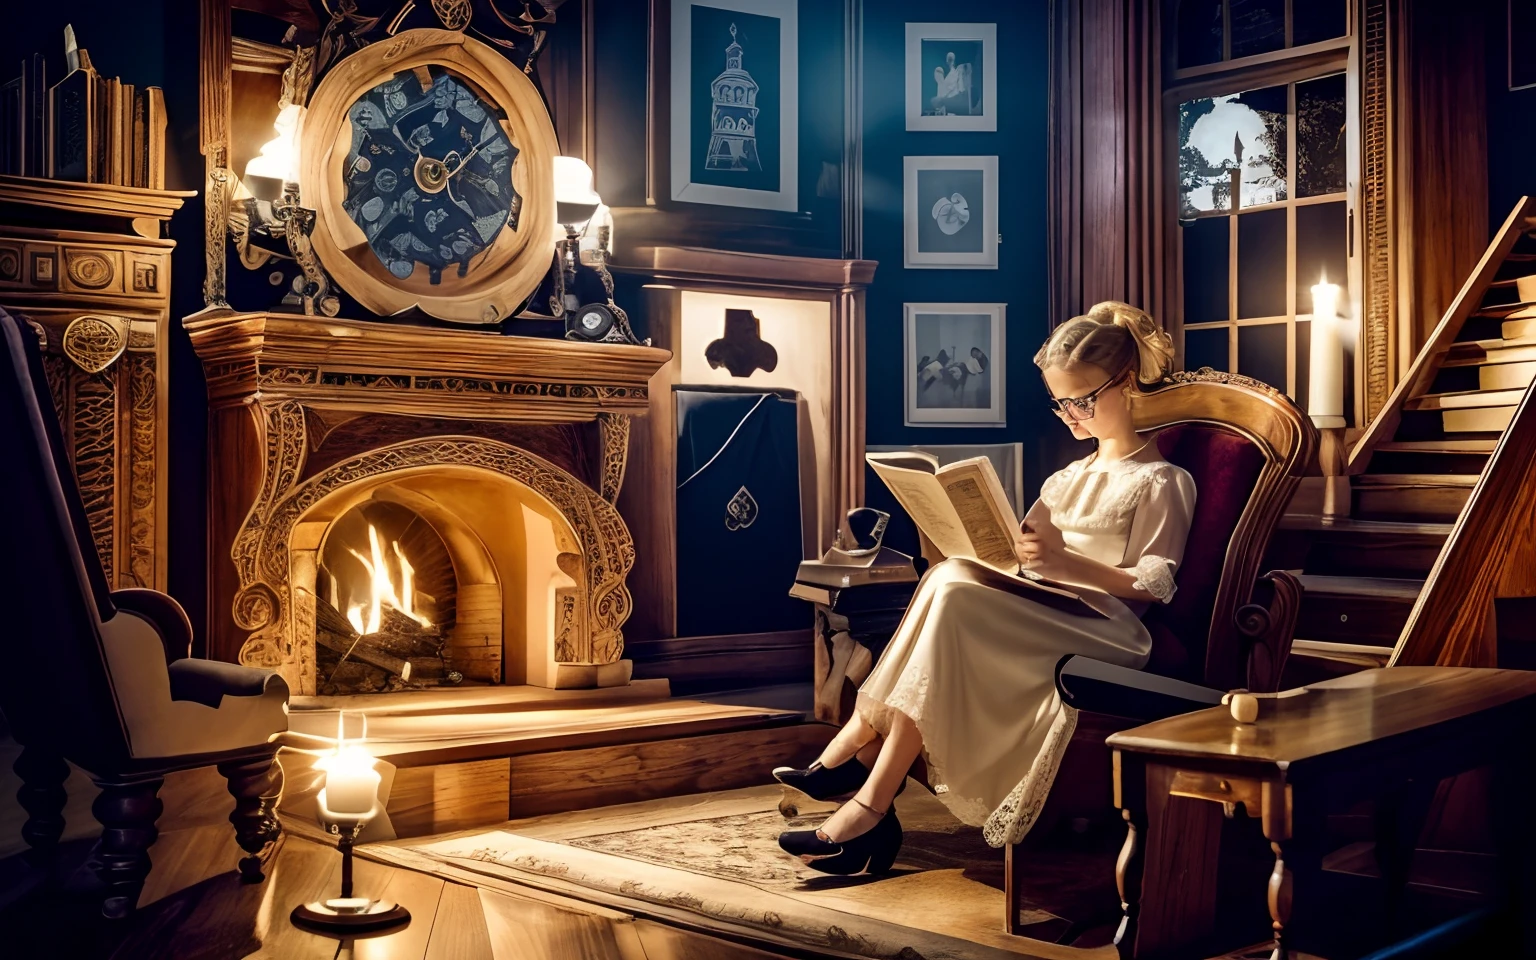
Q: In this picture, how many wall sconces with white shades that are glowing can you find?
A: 2